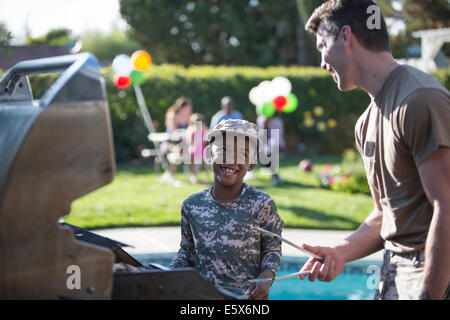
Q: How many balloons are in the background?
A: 10